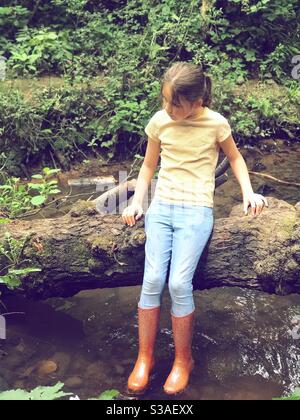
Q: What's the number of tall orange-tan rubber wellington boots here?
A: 2